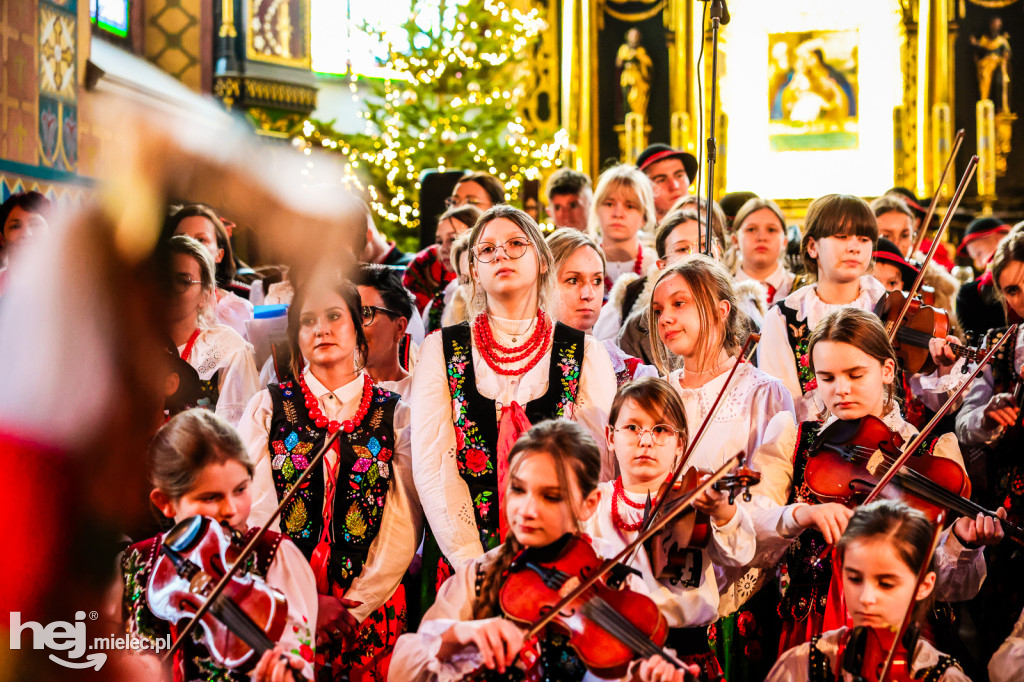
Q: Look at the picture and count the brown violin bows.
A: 7